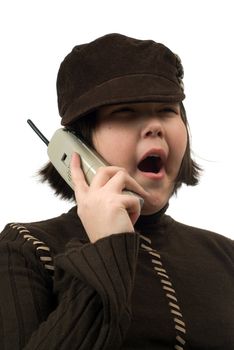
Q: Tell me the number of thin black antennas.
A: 1